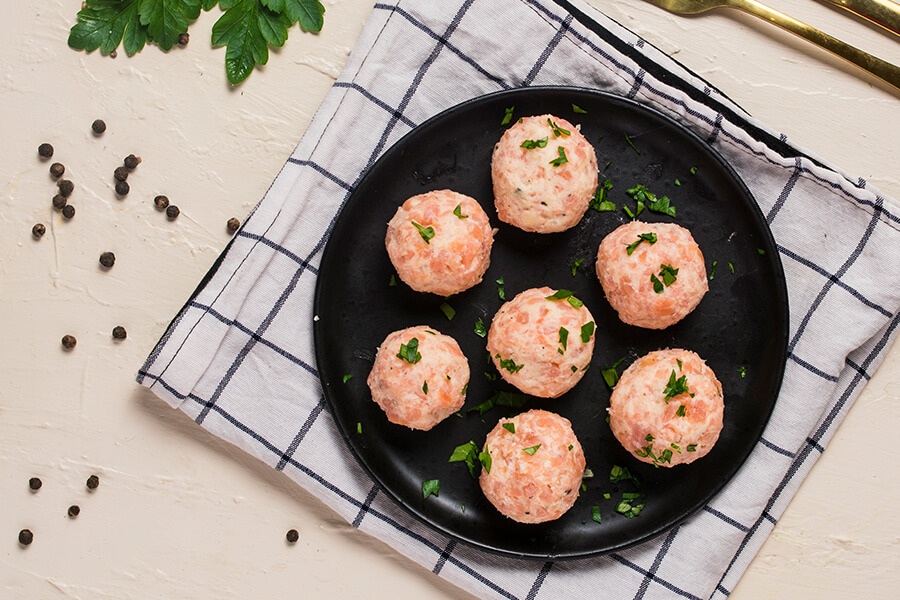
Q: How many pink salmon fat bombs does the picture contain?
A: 7